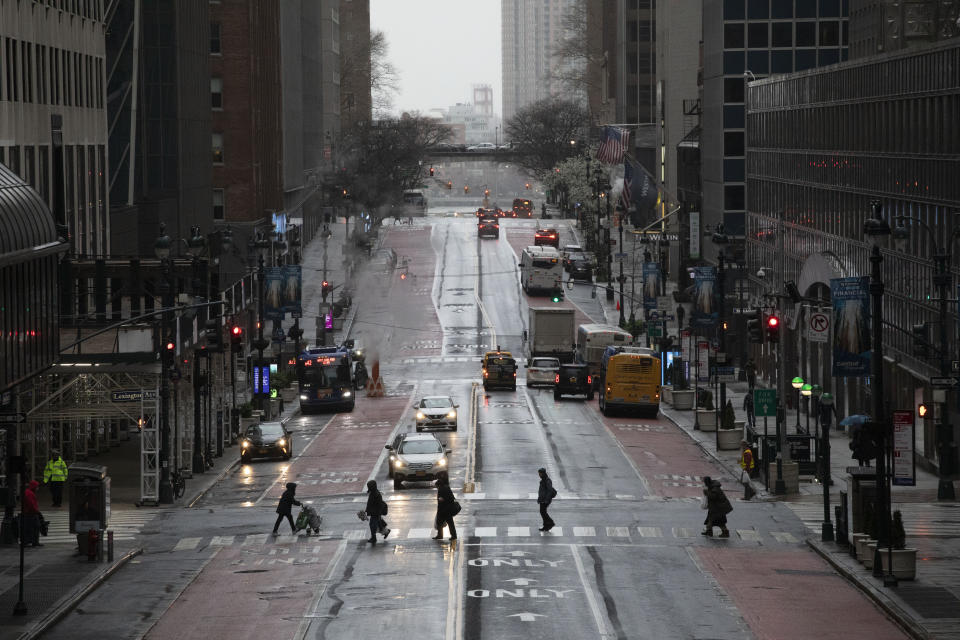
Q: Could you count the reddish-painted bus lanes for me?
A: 2